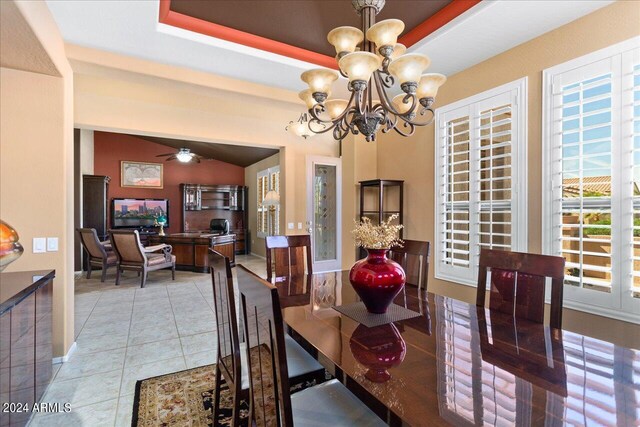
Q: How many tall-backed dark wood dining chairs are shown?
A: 5